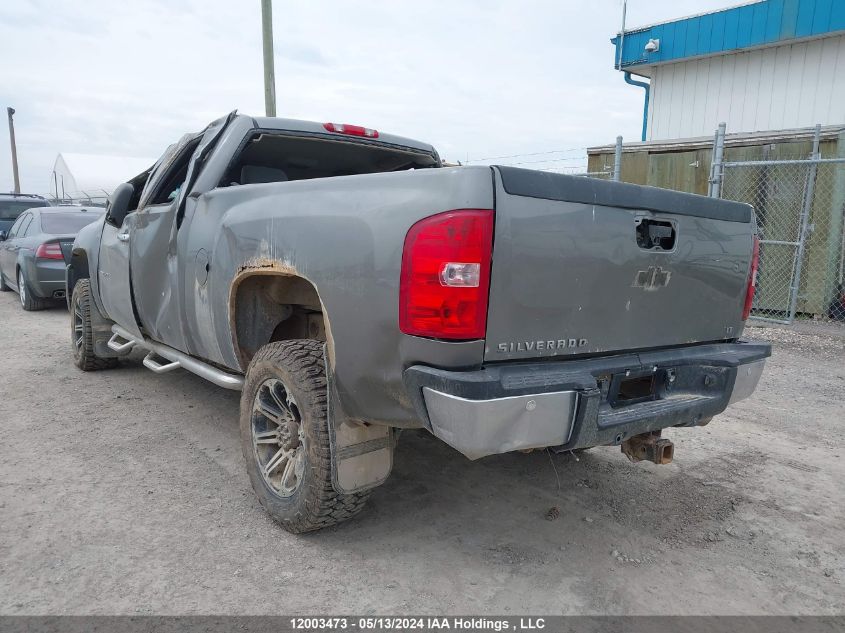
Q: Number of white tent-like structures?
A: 1